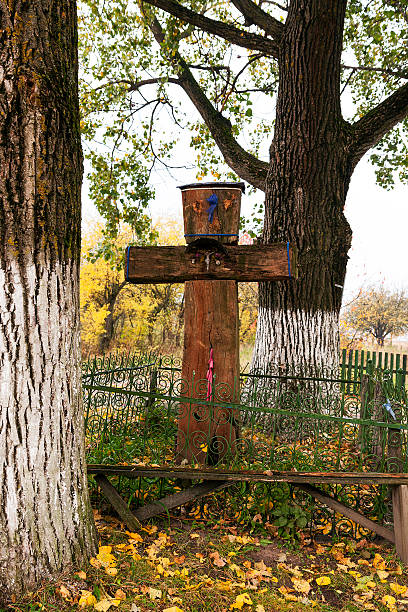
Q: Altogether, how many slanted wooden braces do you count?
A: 3